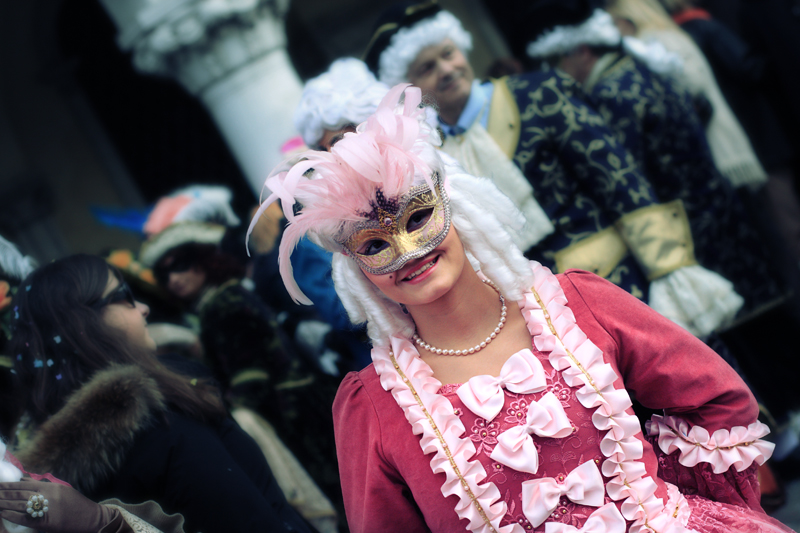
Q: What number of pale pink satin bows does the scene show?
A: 4